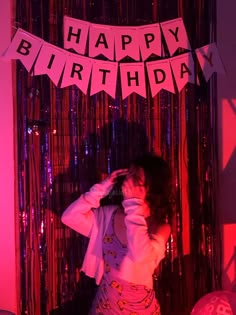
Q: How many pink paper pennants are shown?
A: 13